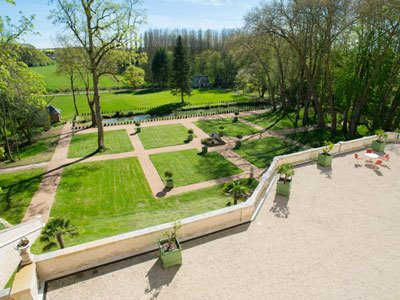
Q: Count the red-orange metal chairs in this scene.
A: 4